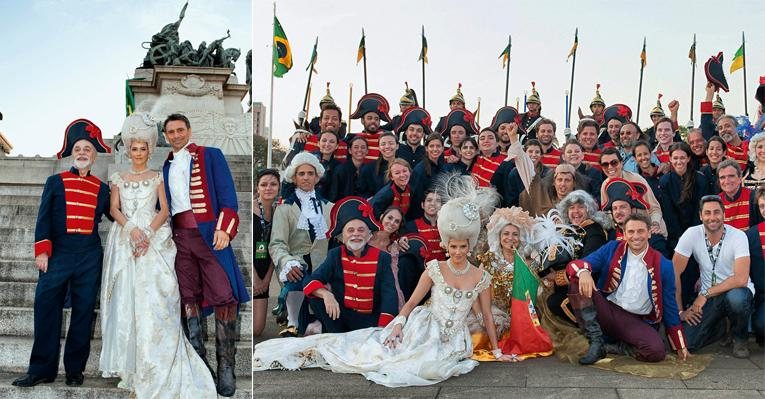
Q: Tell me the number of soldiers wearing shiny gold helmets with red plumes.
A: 7